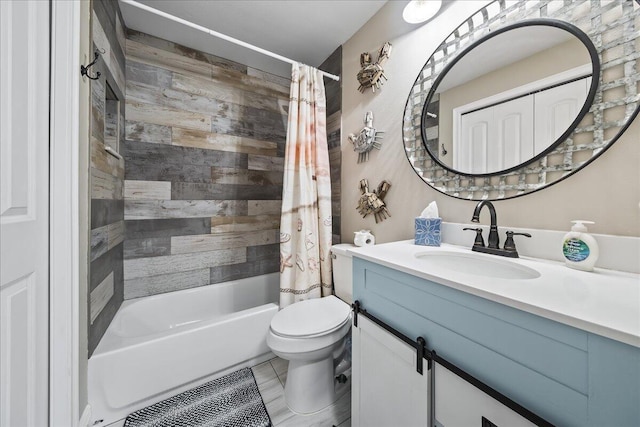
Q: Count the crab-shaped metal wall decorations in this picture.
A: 3